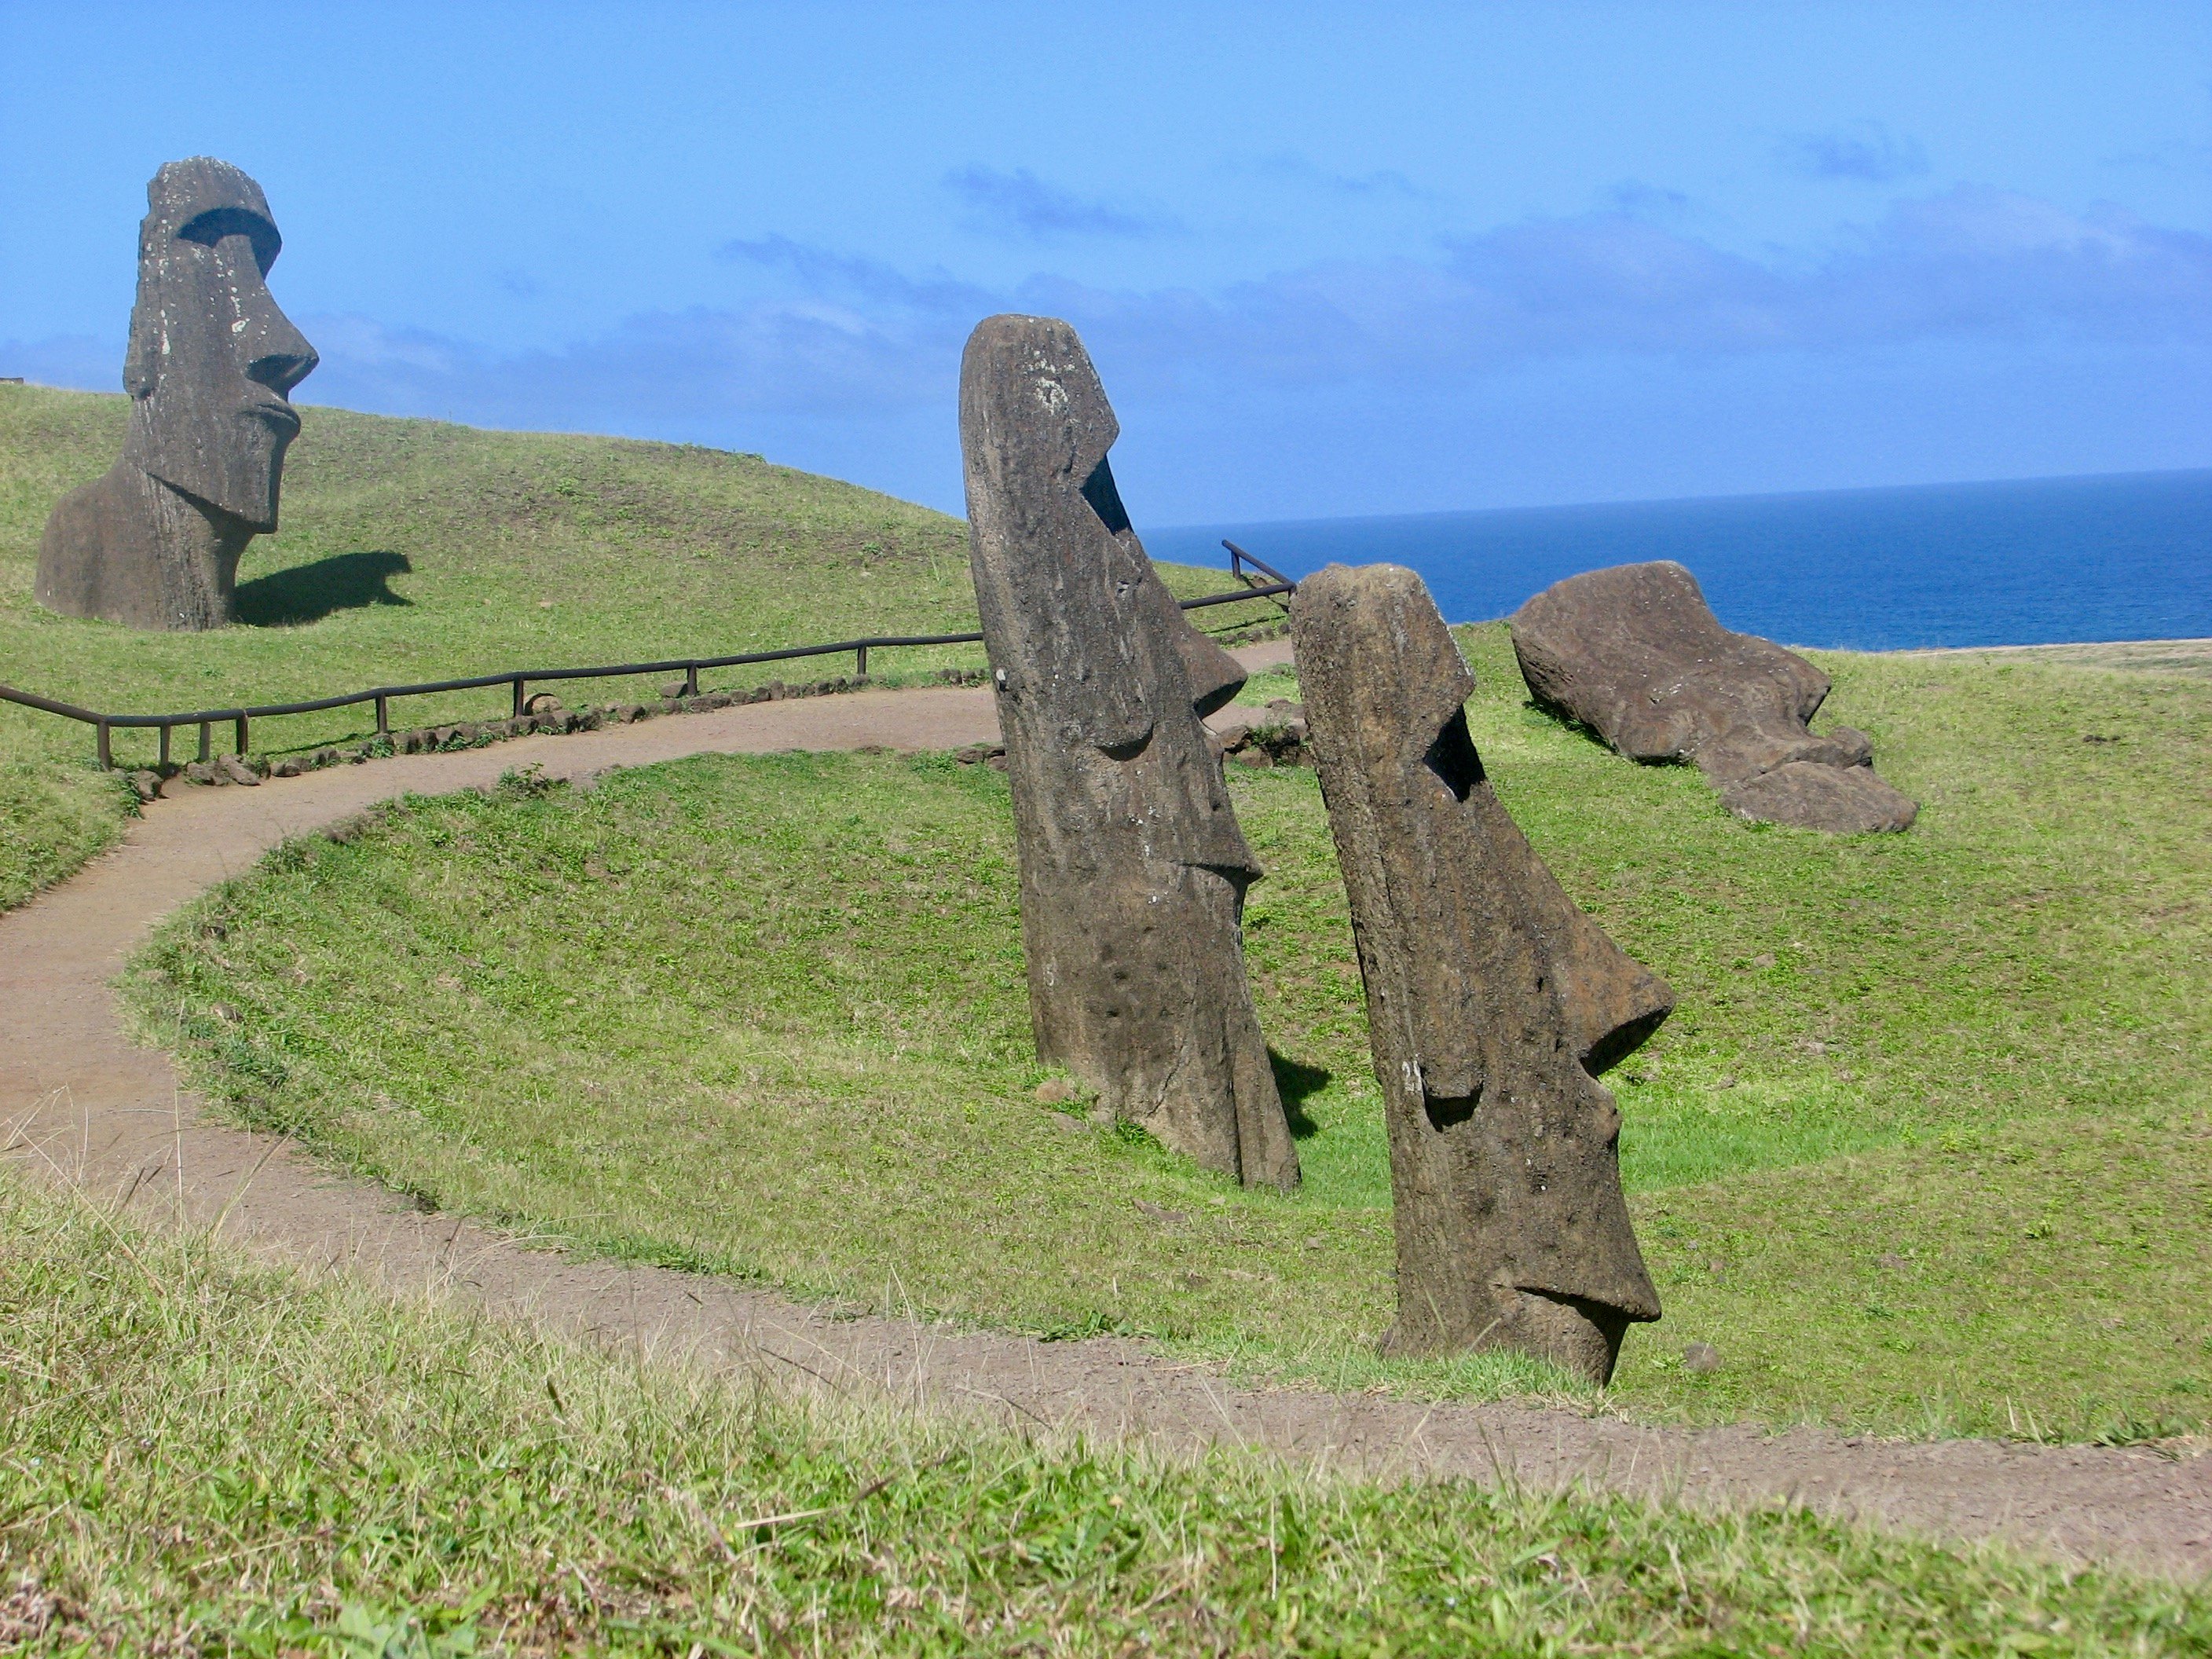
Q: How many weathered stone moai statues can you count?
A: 4